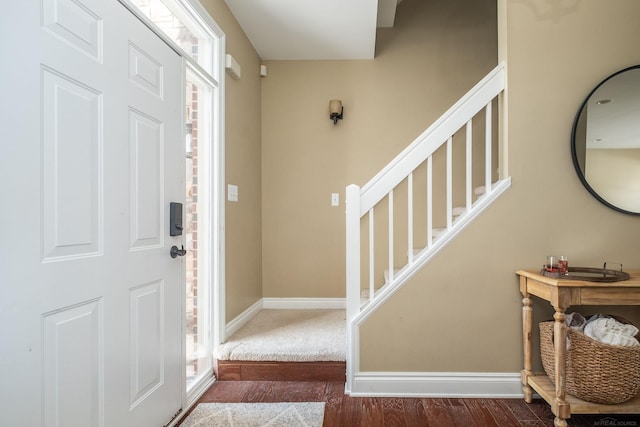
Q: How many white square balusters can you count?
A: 7